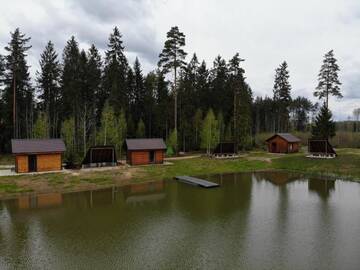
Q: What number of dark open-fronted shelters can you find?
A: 3